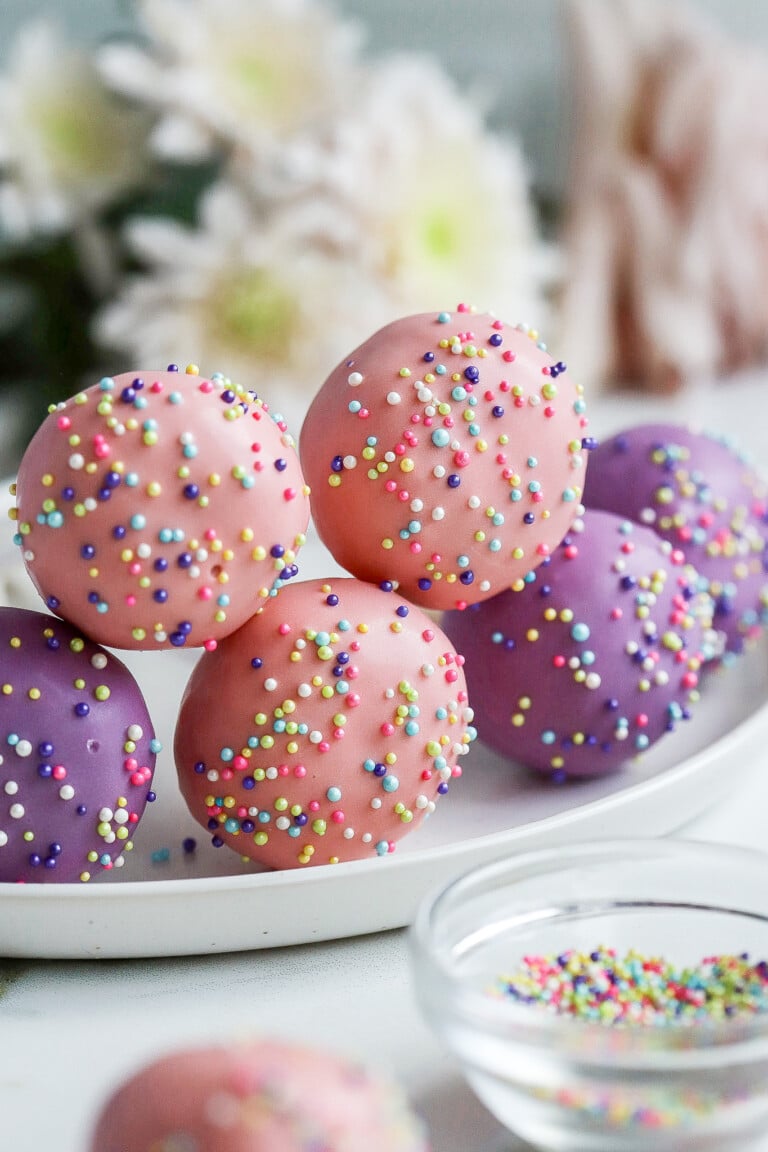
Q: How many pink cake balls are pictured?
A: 4